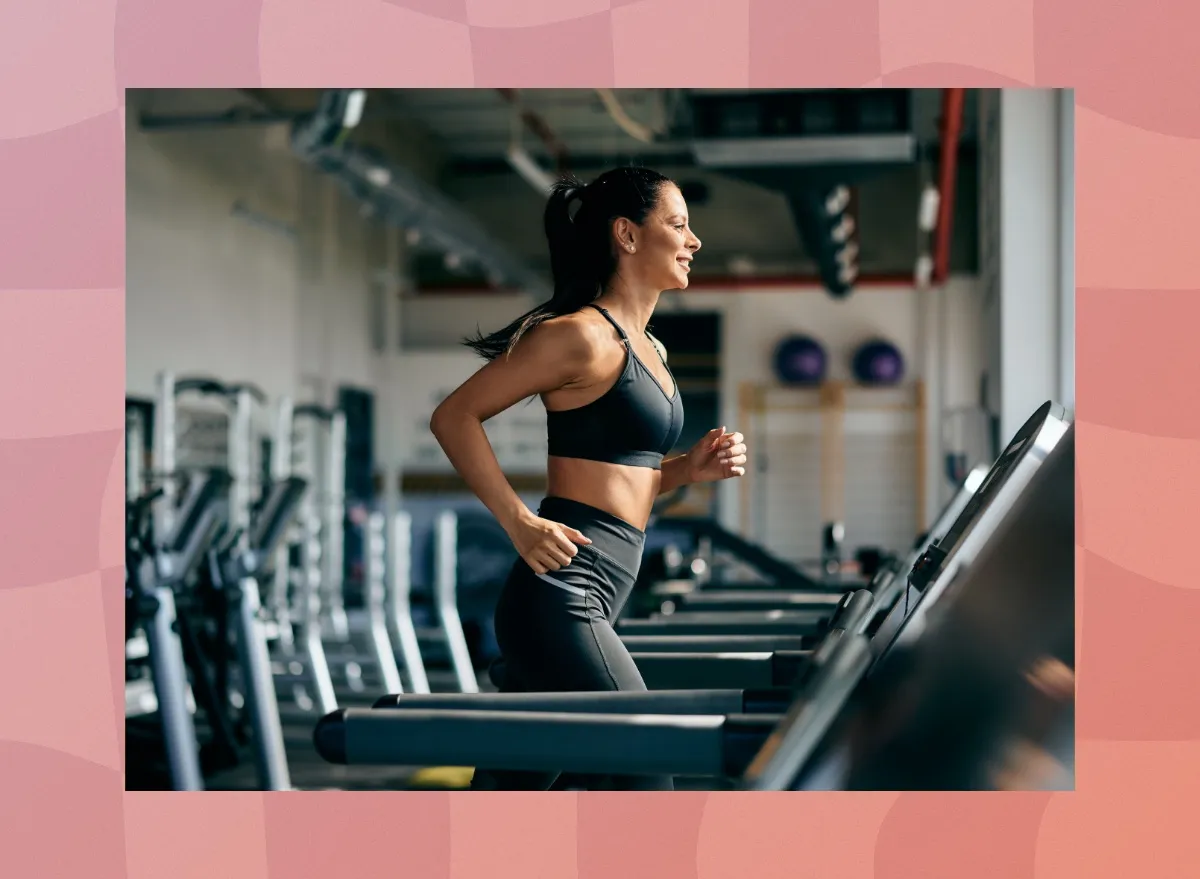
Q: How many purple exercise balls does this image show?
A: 2